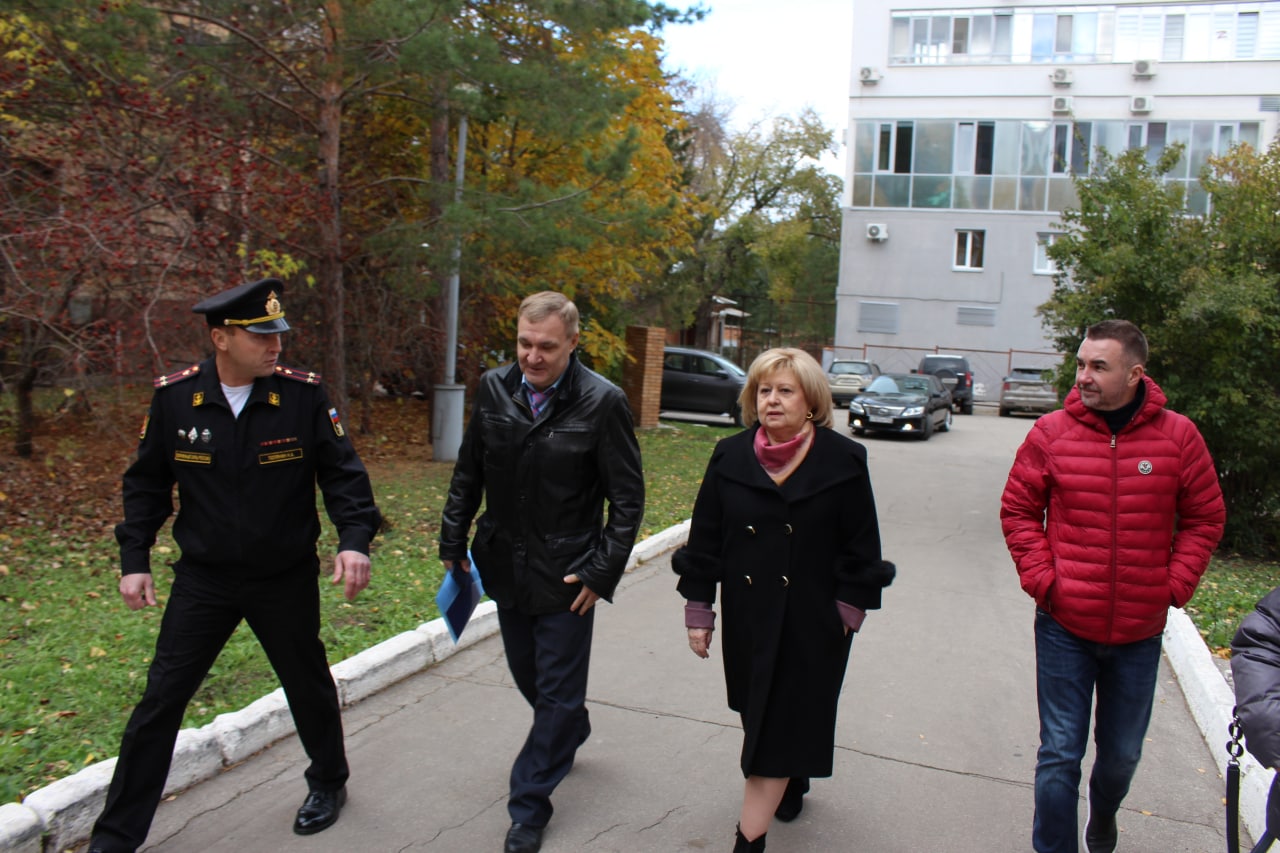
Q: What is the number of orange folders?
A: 0